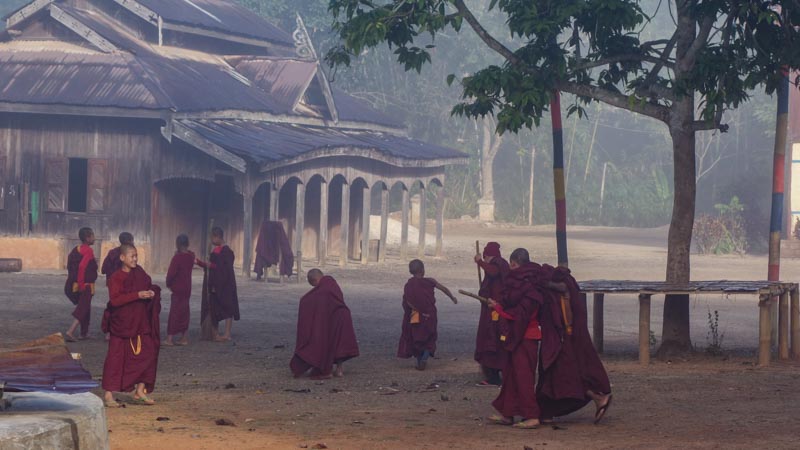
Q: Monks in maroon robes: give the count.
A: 10